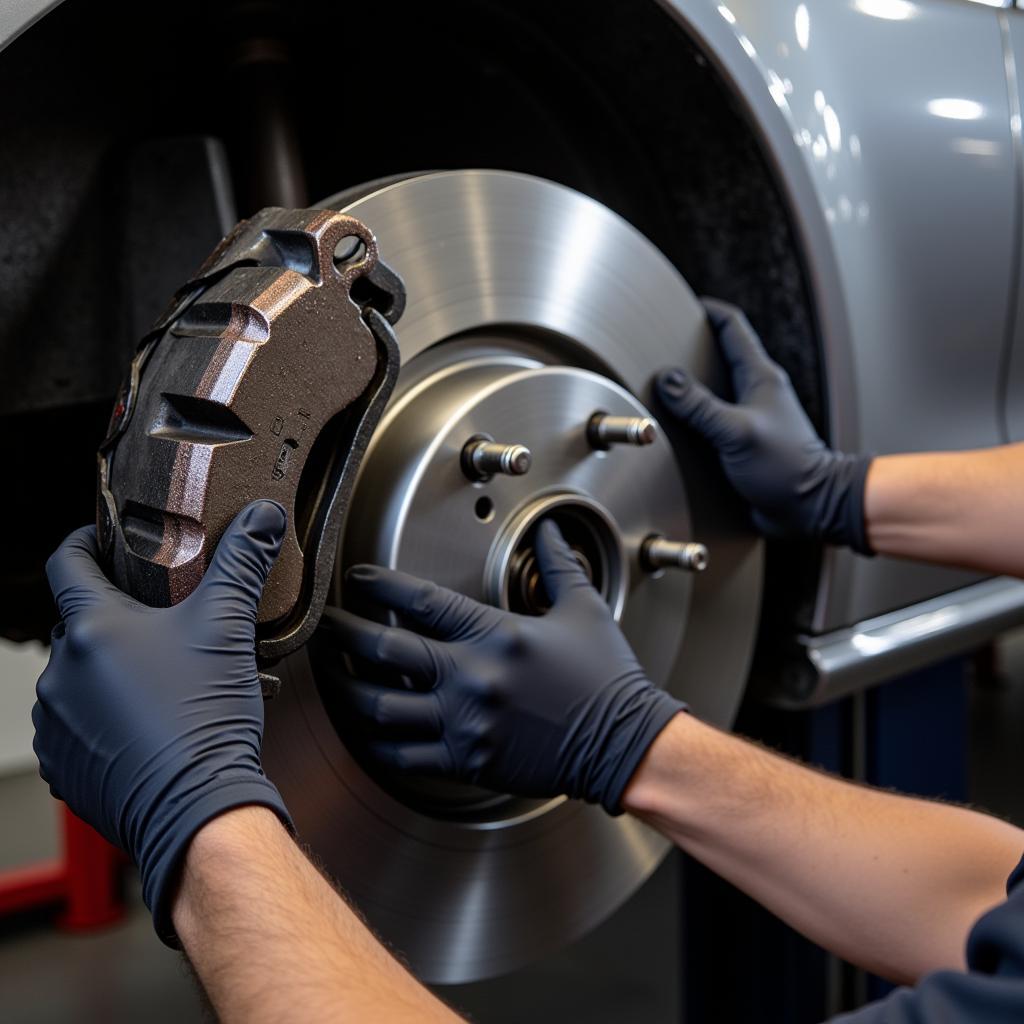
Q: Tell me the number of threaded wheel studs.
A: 3